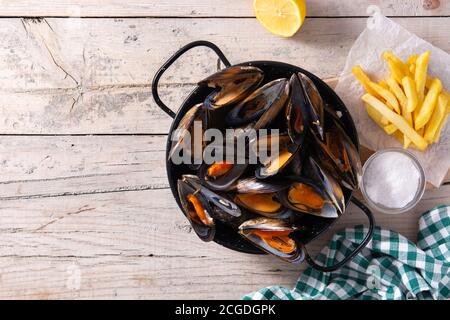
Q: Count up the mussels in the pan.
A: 11